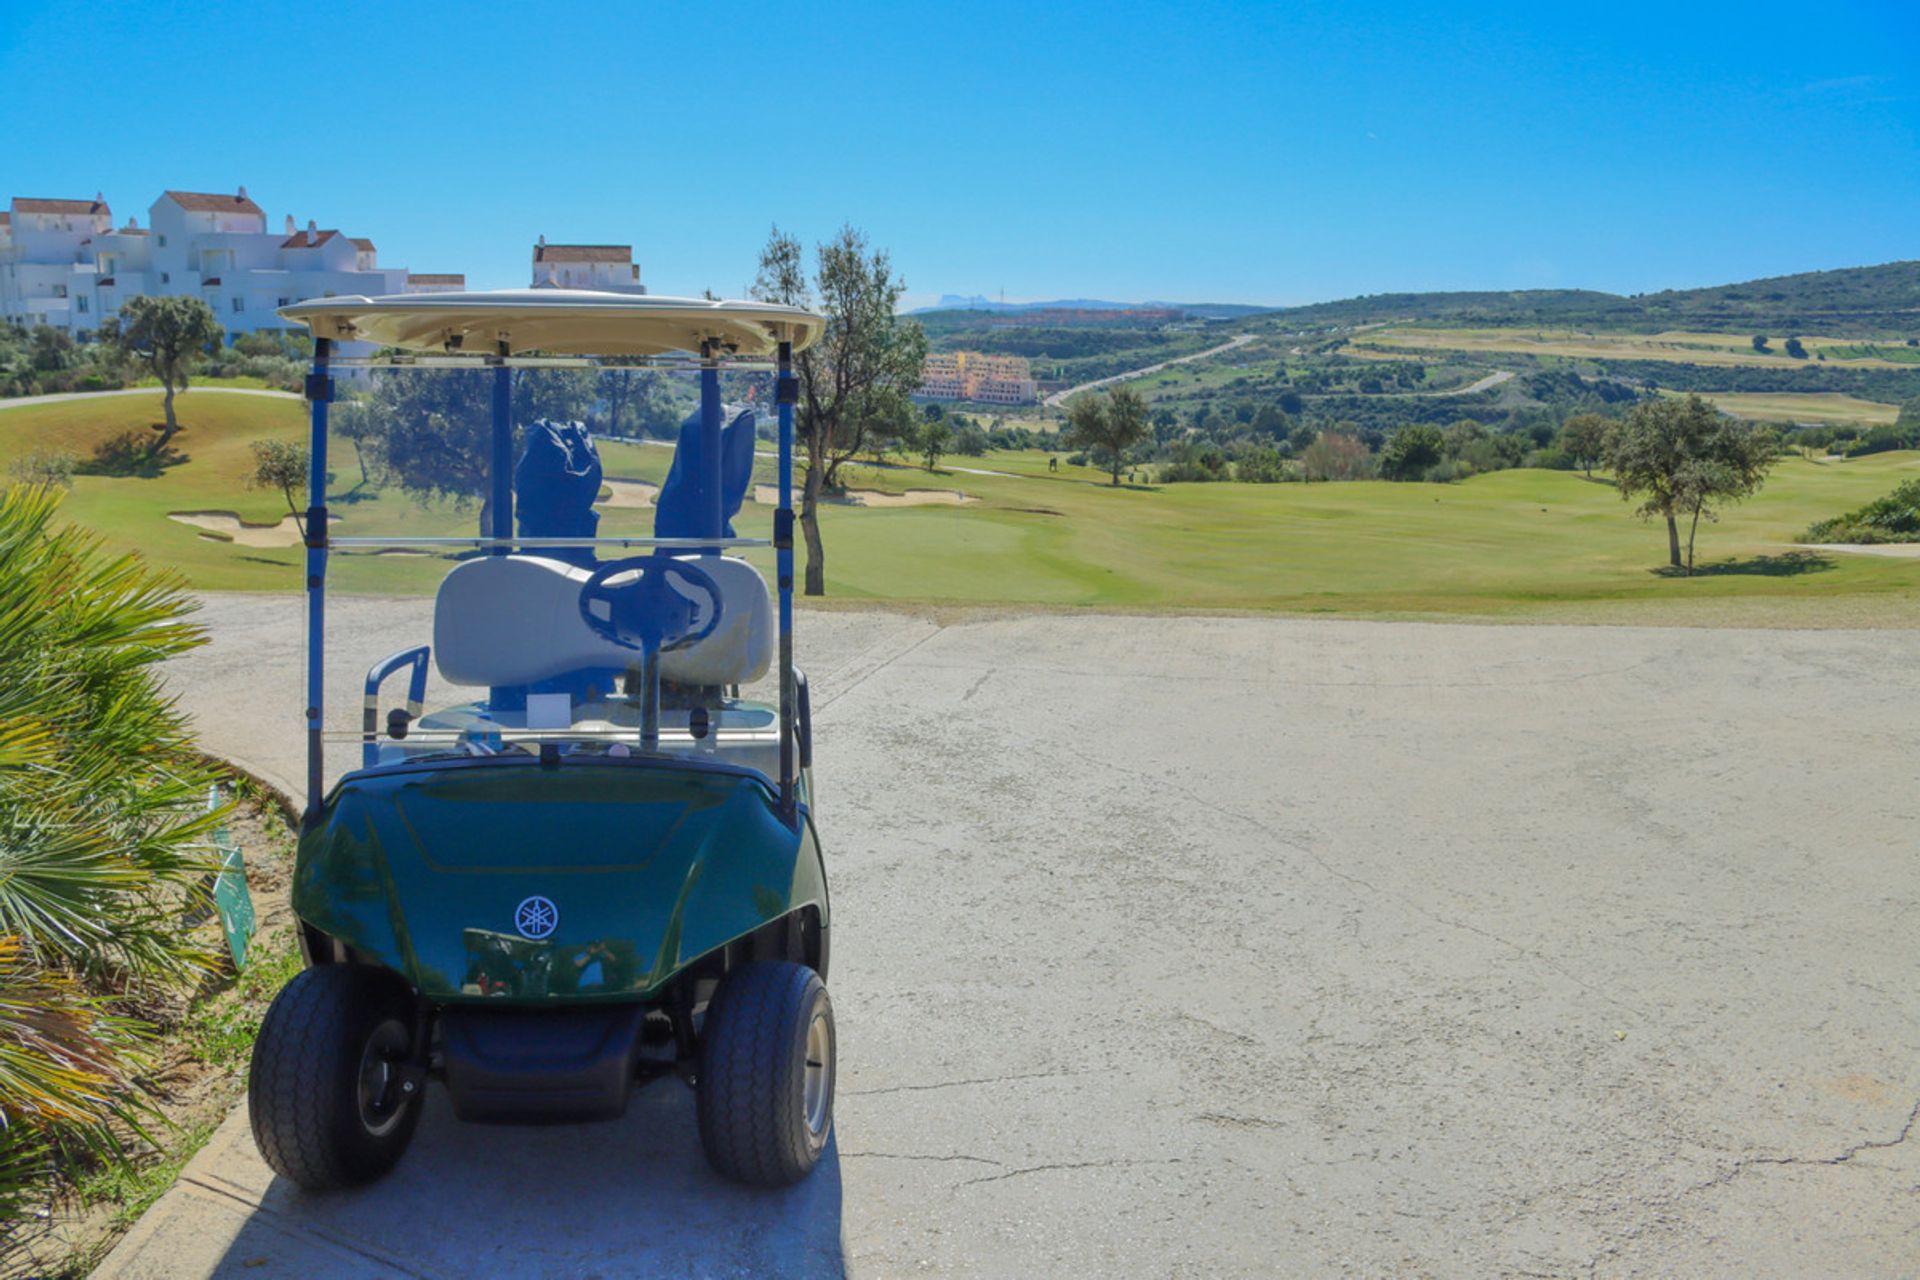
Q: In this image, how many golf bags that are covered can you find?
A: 2